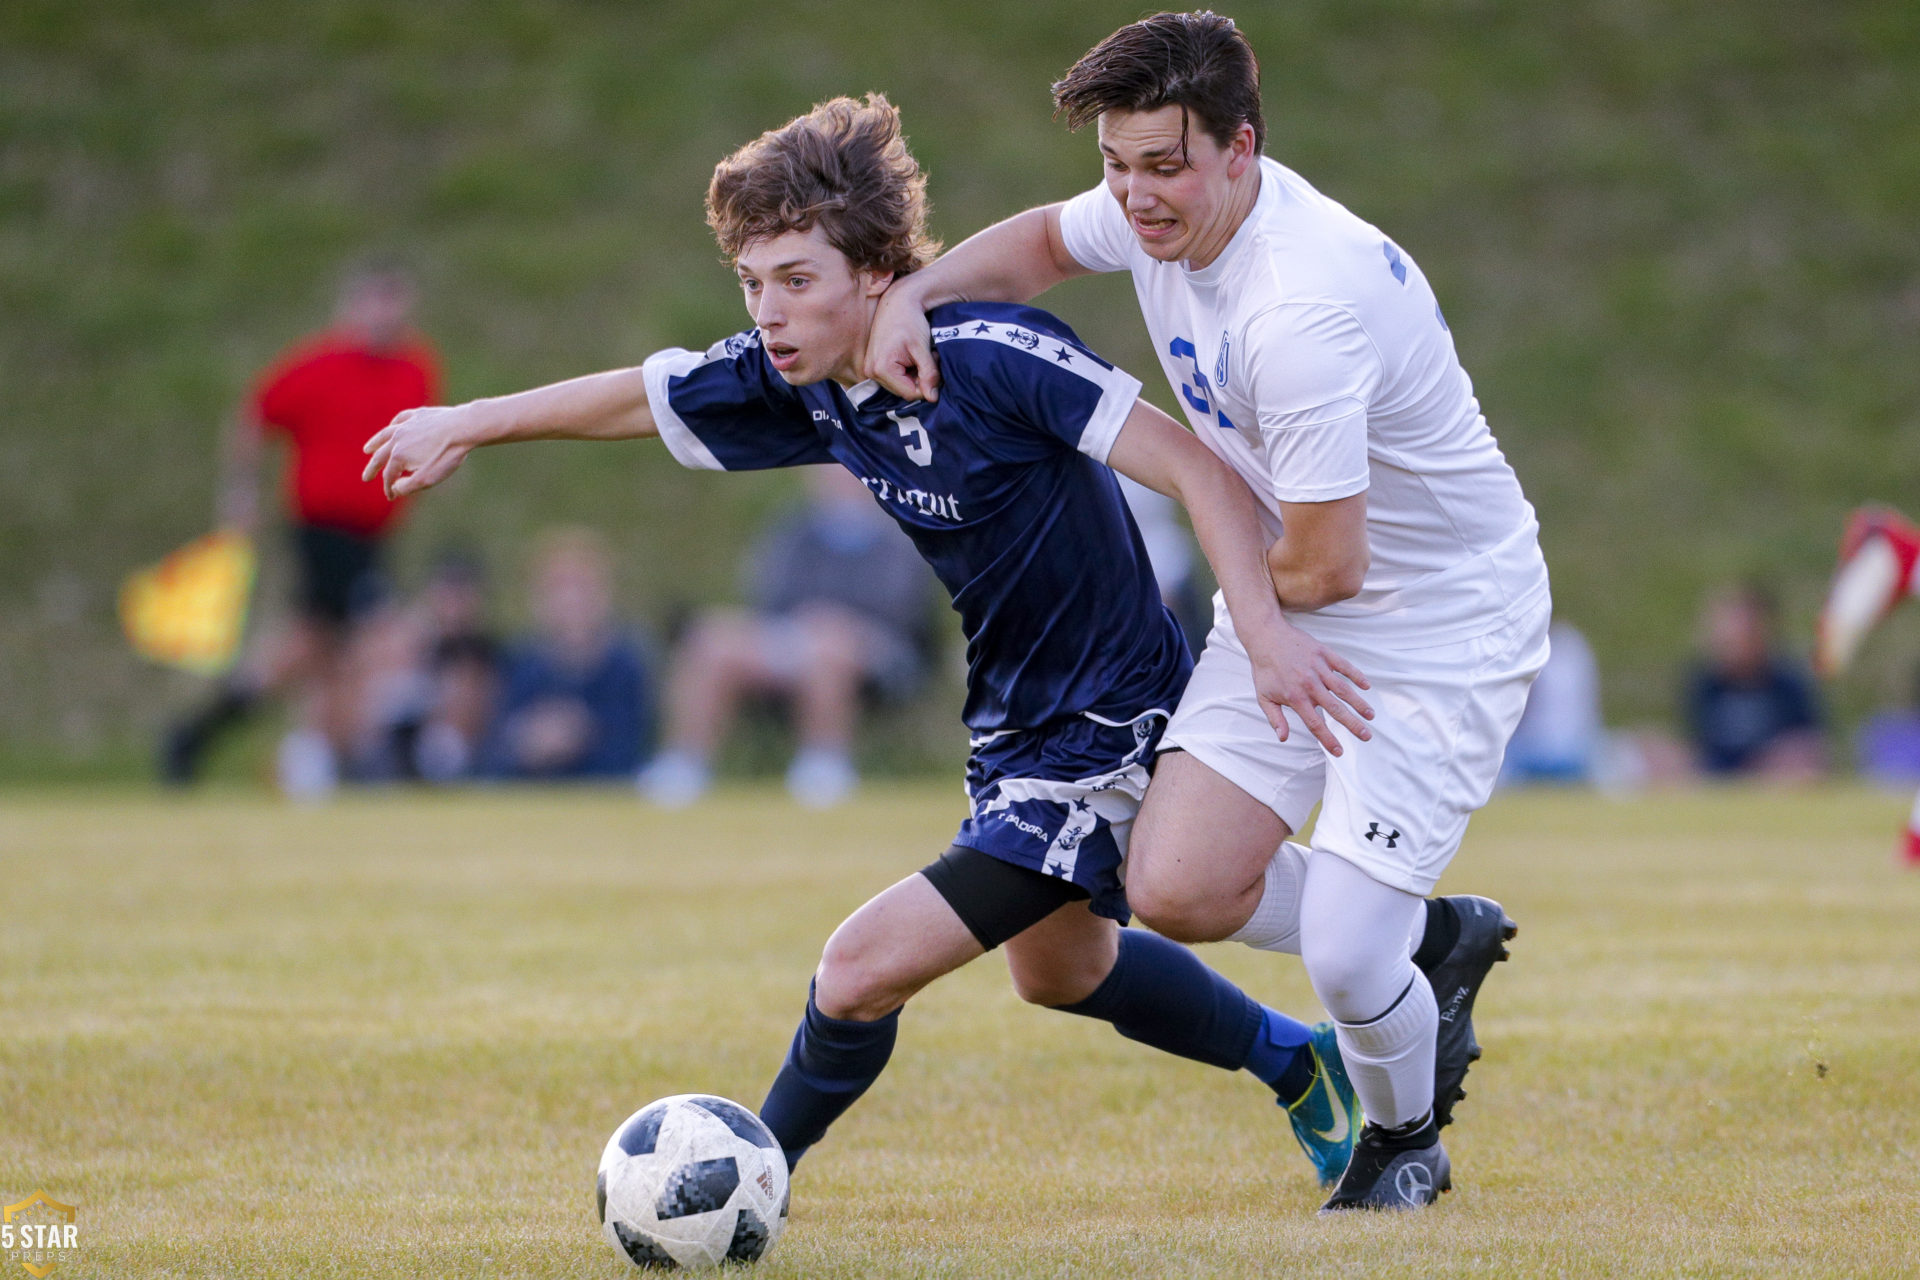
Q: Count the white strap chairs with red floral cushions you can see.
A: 0